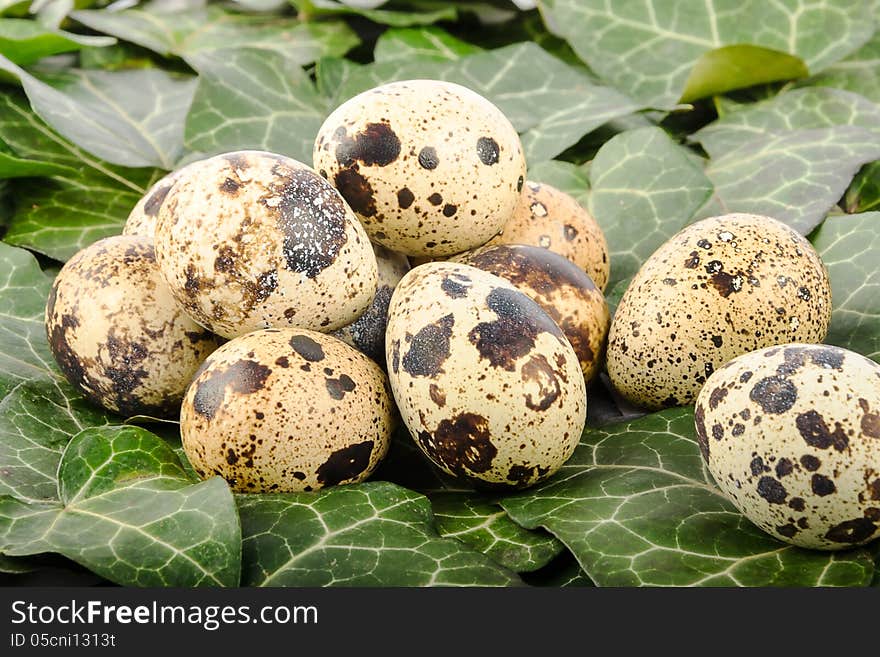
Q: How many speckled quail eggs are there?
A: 11